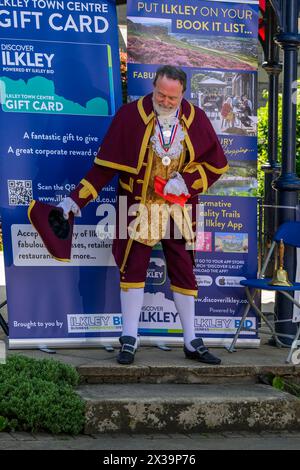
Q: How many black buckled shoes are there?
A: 2